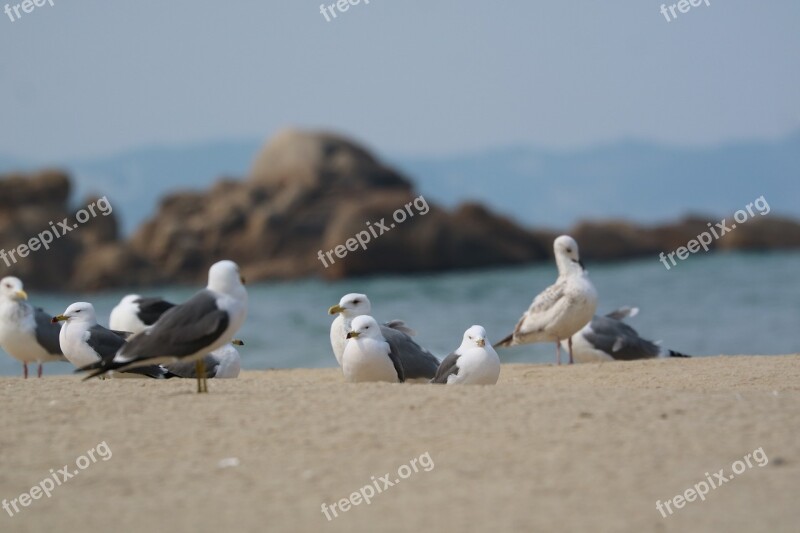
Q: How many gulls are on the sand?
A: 10